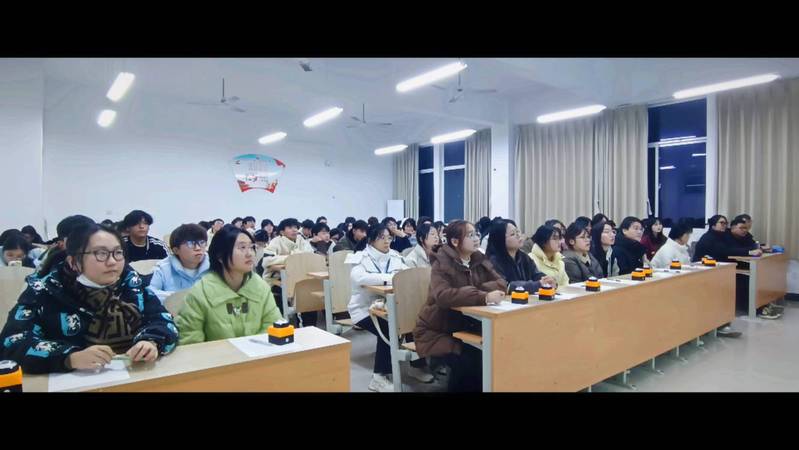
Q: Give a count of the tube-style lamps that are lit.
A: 9